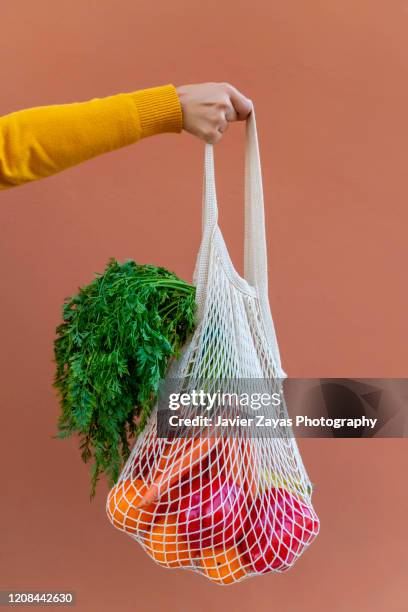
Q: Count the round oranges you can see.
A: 3